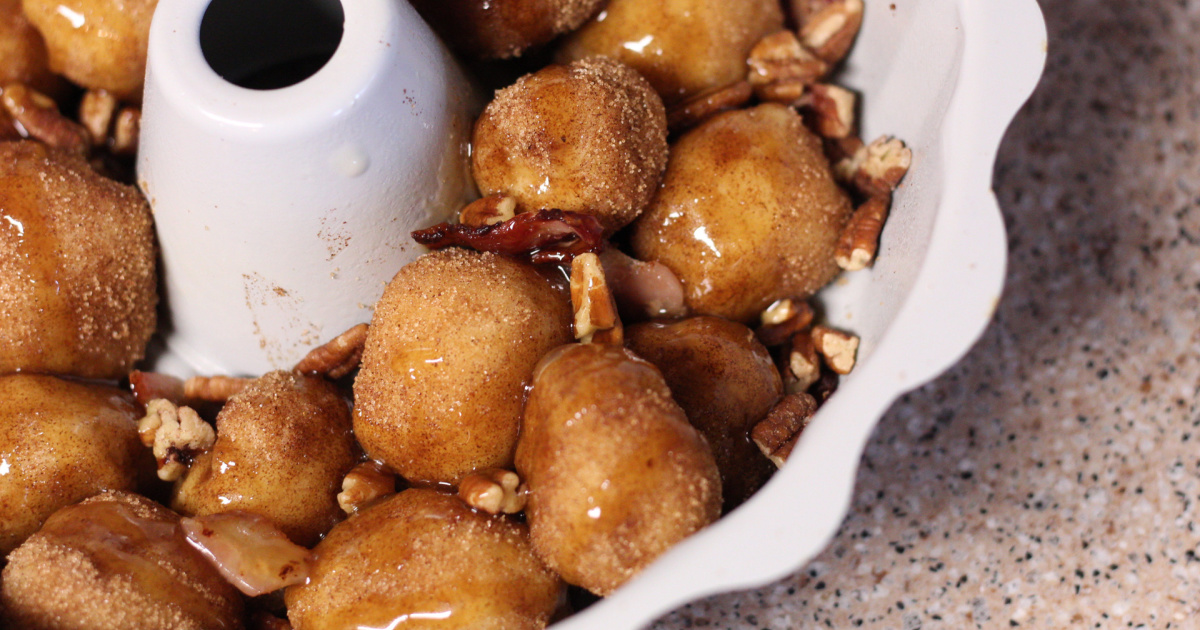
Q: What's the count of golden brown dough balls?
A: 14